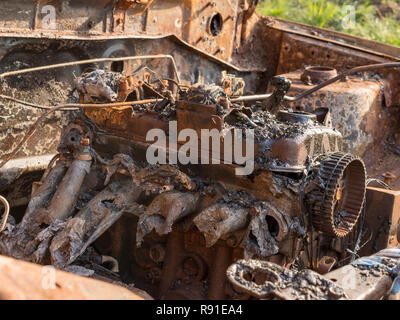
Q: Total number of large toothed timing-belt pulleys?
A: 1